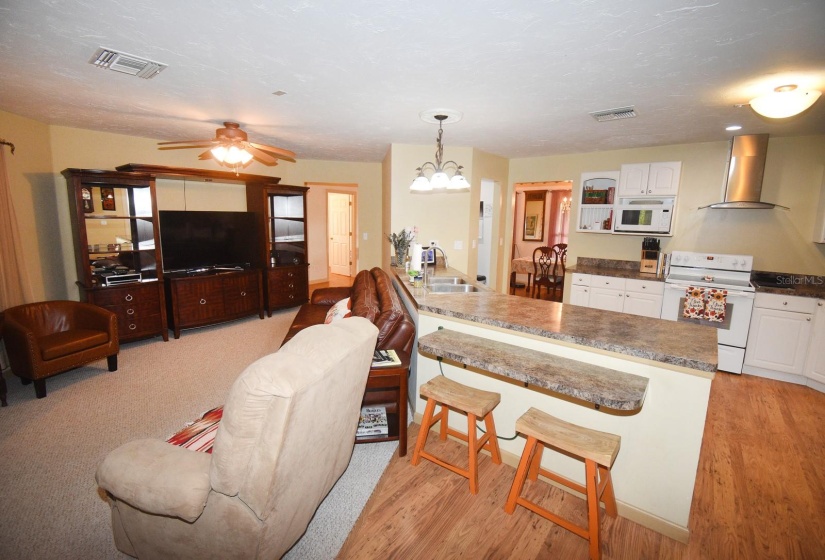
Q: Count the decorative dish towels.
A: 2